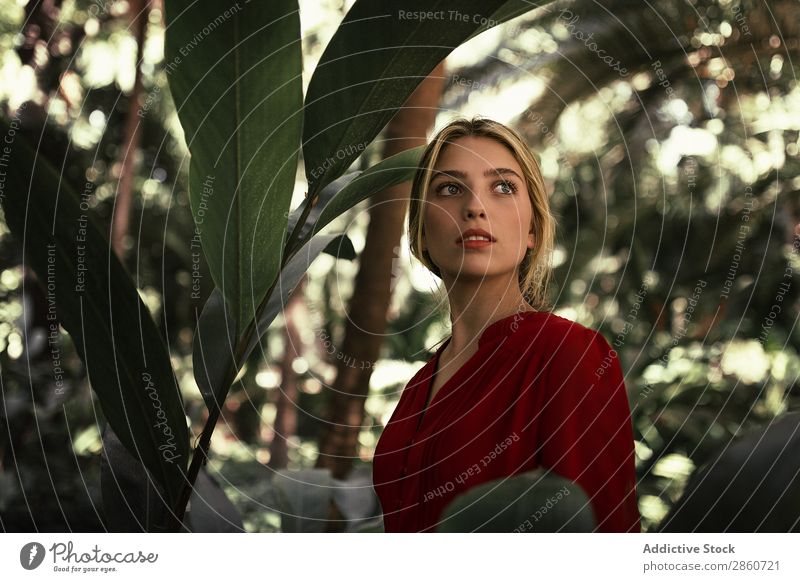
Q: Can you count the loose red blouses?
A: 1